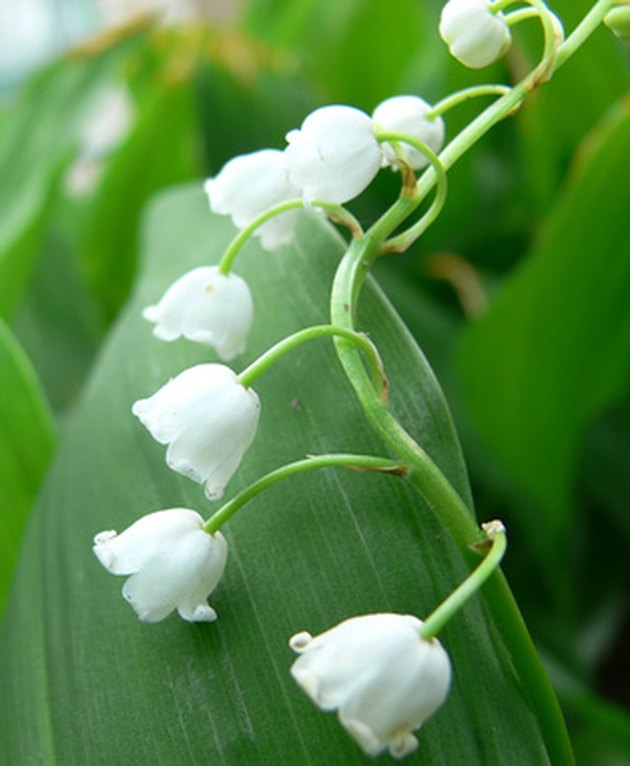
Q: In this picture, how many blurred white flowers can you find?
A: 2